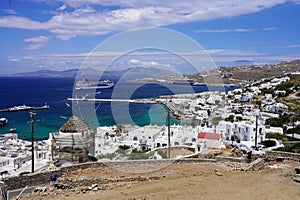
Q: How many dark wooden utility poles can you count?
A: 3